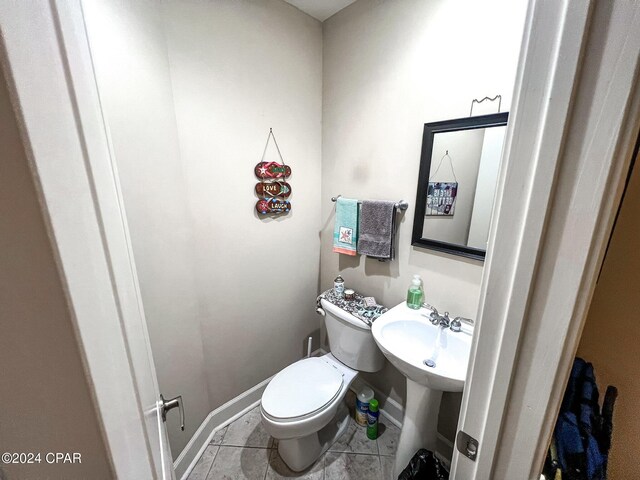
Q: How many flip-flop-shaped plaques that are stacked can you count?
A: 3